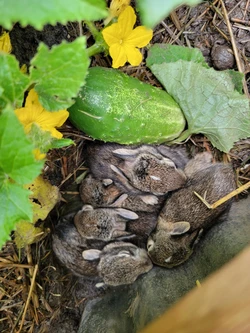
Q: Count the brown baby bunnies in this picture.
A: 5